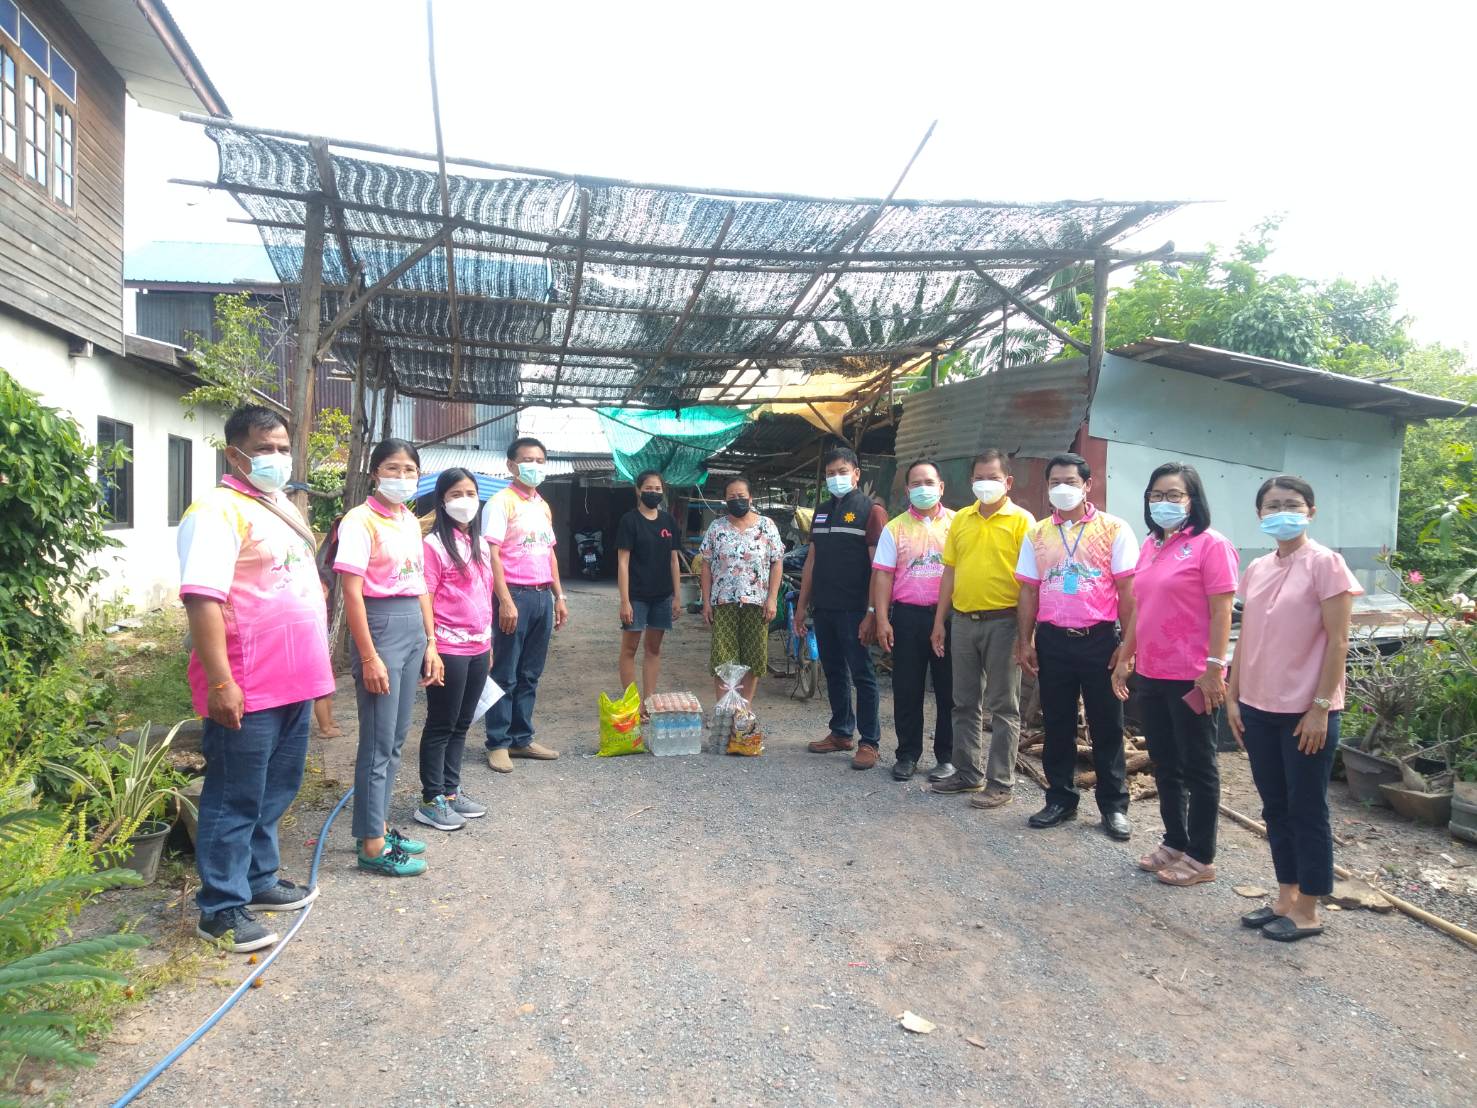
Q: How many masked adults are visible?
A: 12